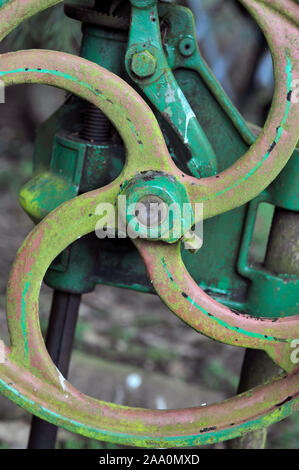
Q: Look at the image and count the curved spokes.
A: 4